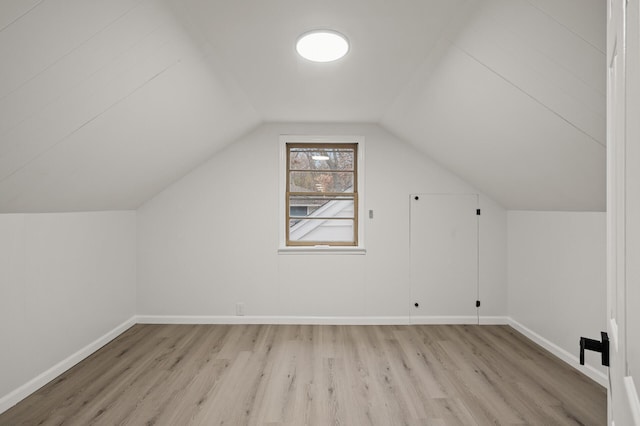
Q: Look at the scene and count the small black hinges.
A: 2